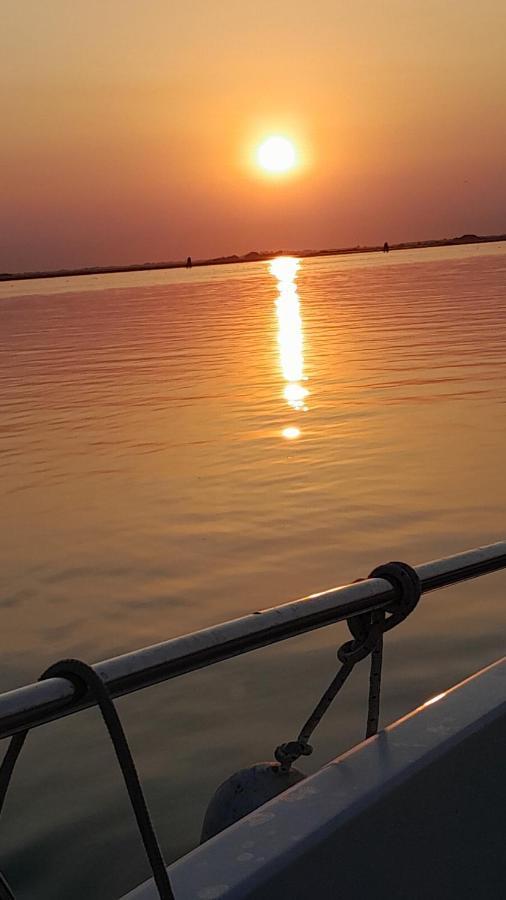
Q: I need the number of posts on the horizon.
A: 2